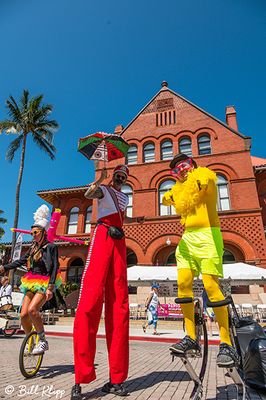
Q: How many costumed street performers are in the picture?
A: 3